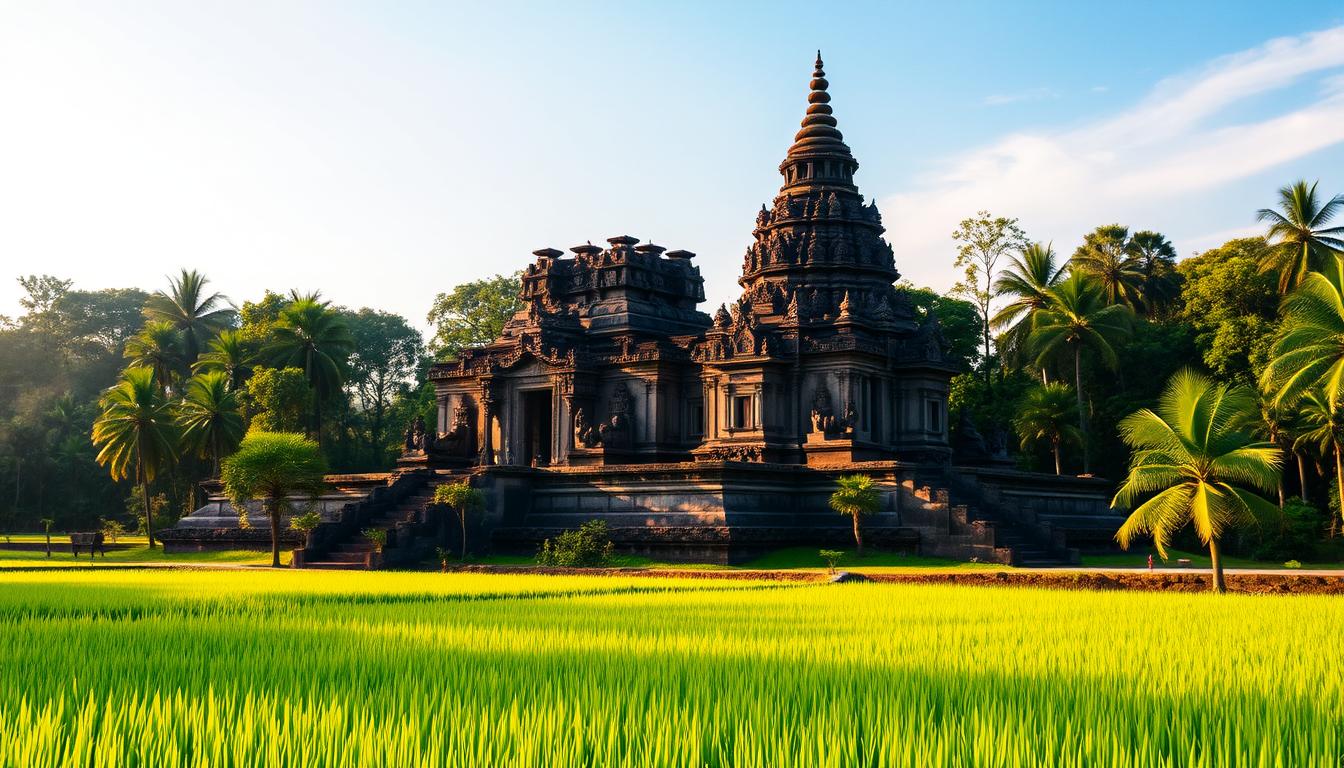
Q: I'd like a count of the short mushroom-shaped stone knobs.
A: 5